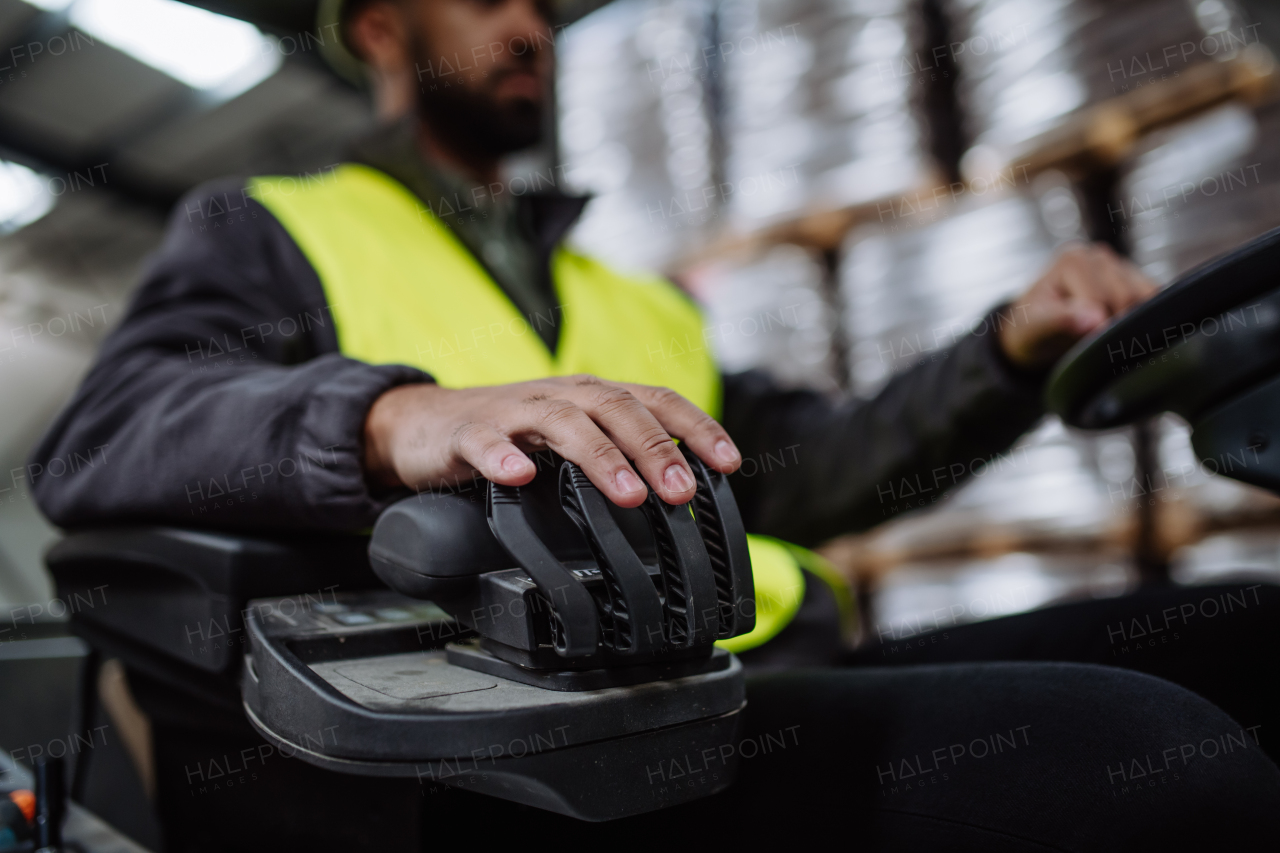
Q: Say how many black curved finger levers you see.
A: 4